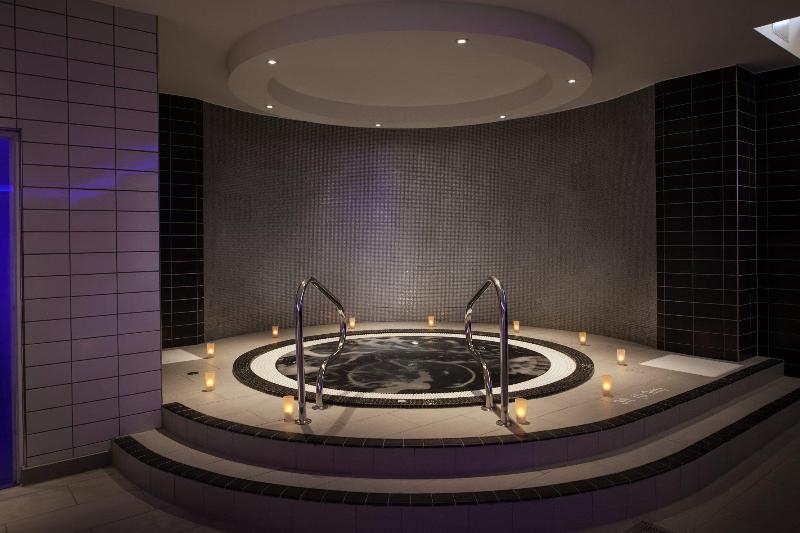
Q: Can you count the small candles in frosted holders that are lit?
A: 11